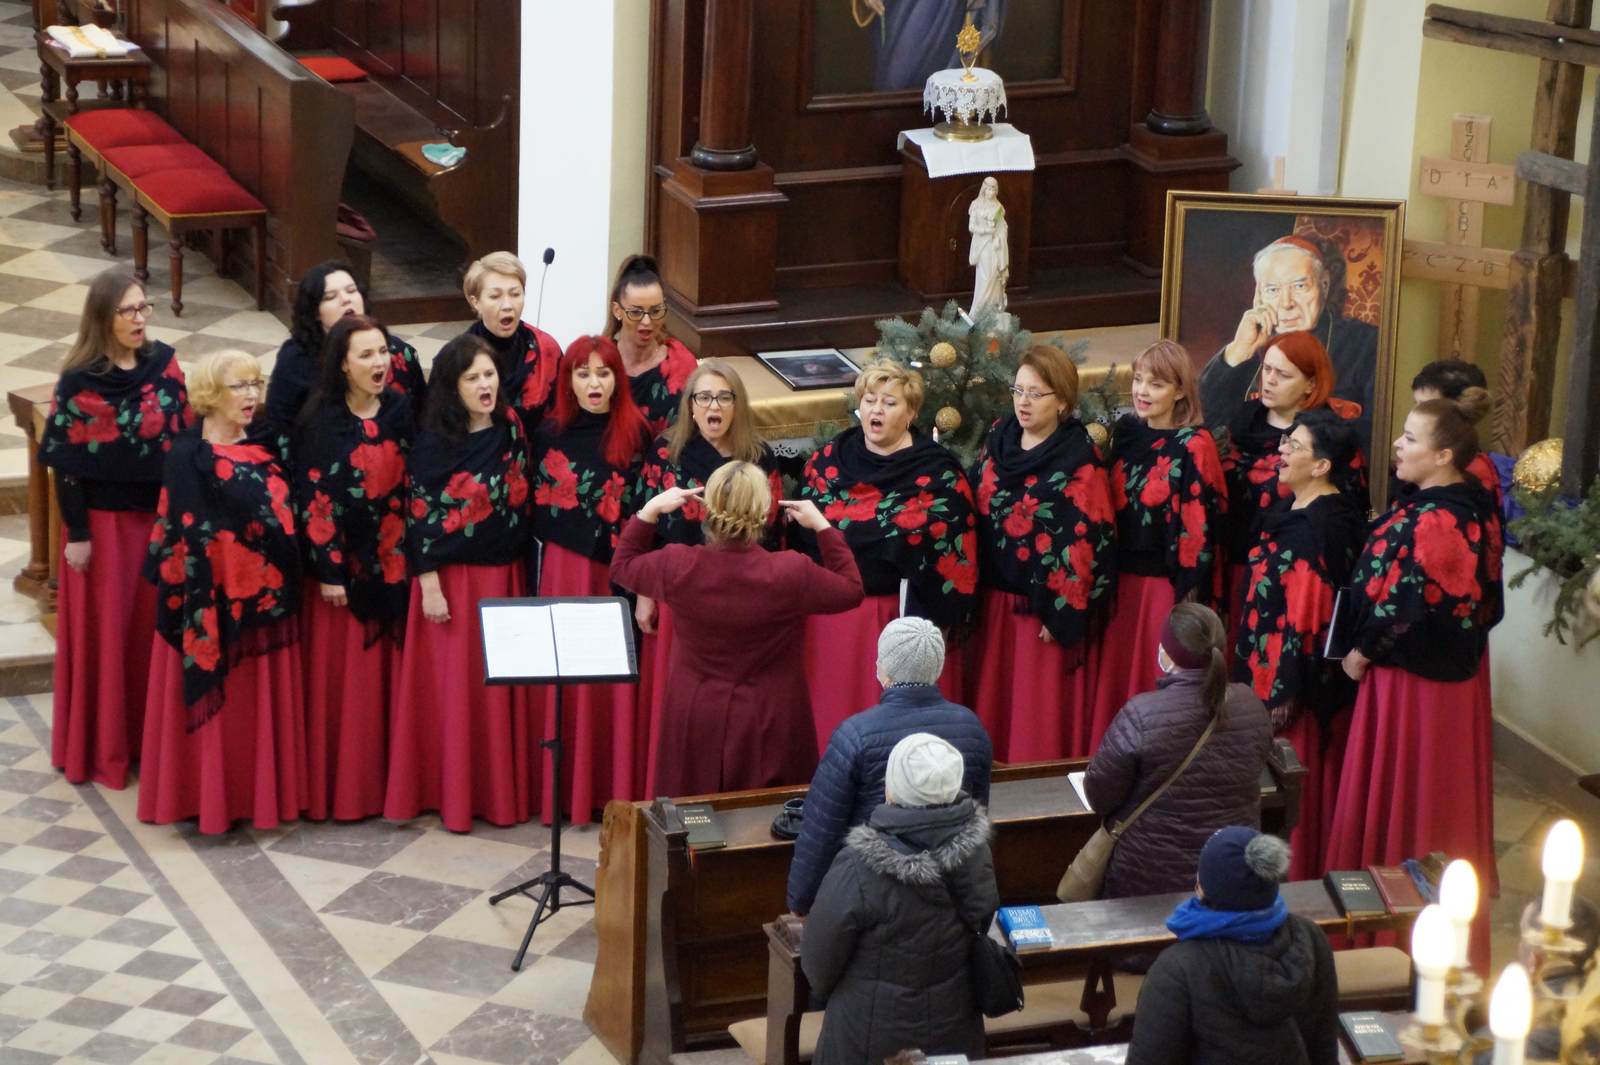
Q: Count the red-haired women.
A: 2